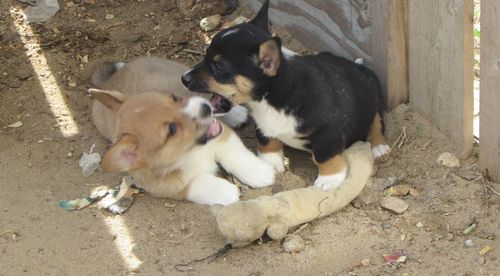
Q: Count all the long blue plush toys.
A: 0